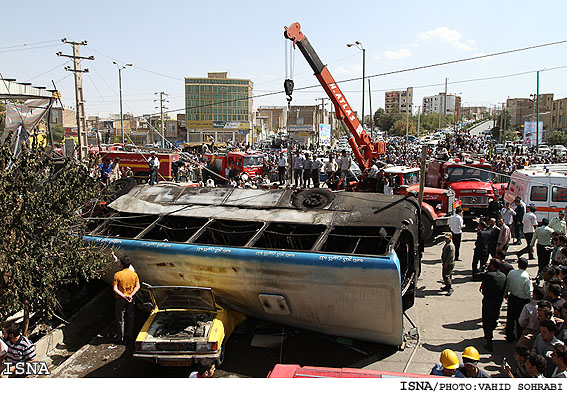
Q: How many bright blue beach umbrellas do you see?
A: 0